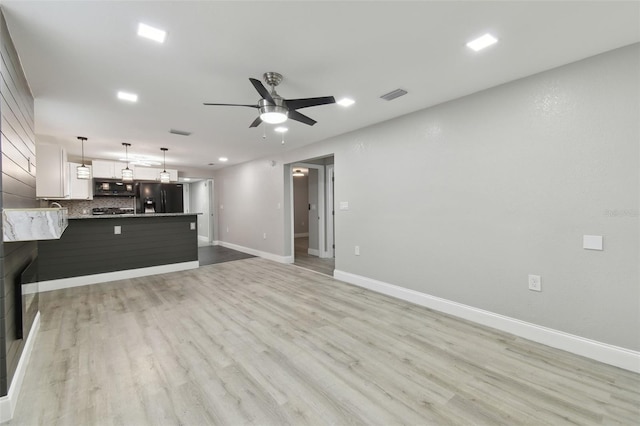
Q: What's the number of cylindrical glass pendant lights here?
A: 3